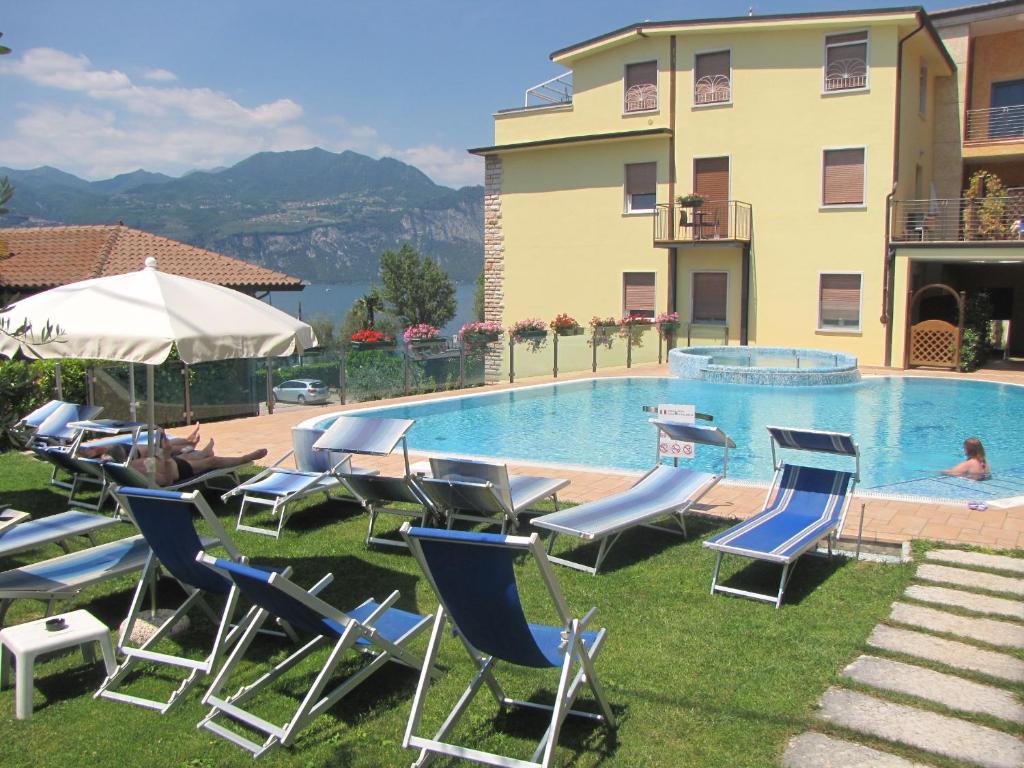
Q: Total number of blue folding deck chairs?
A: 3